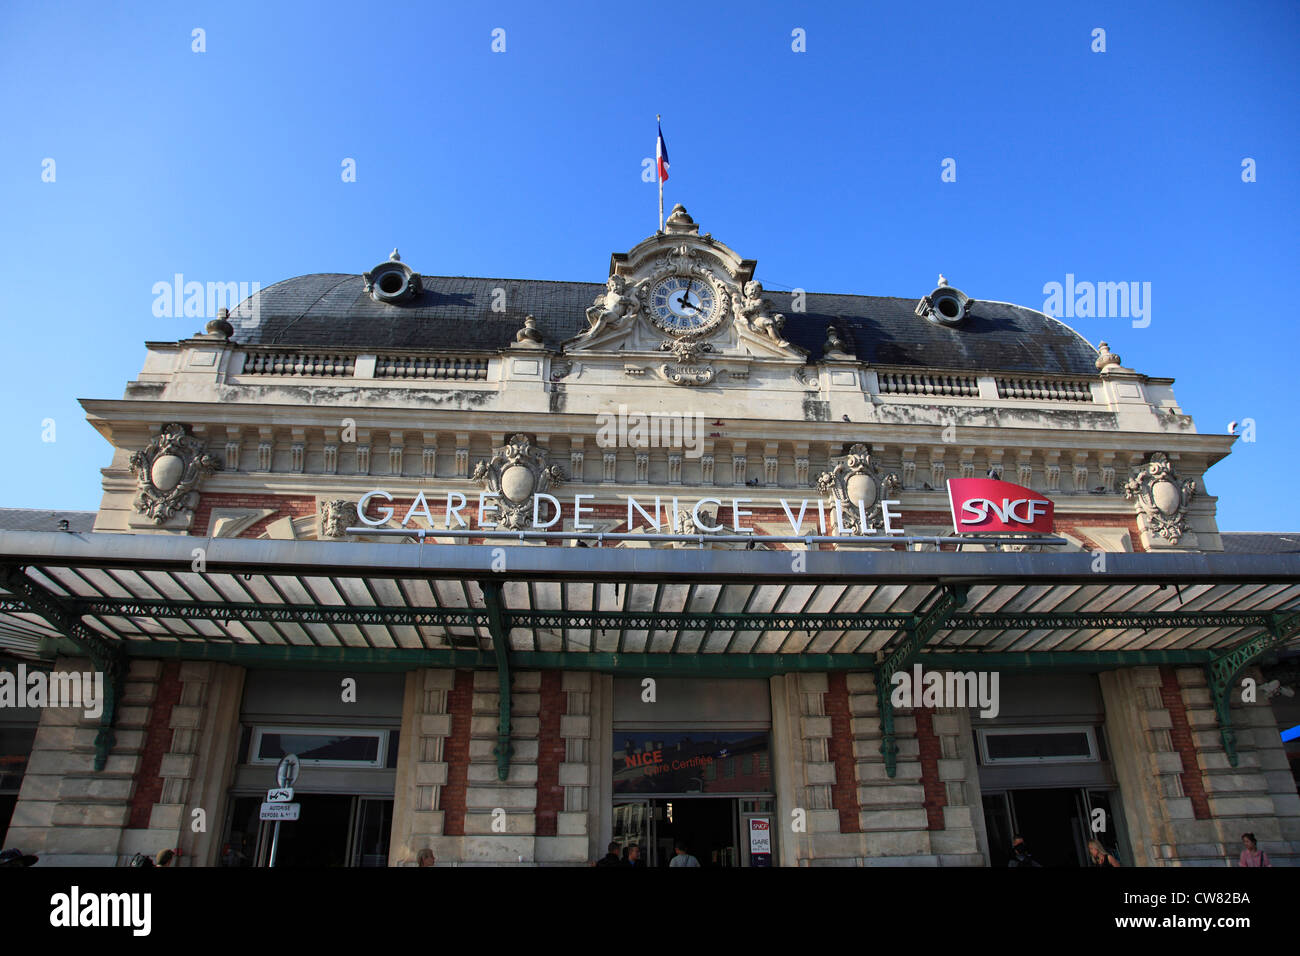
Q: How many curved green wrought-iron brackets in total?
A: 4